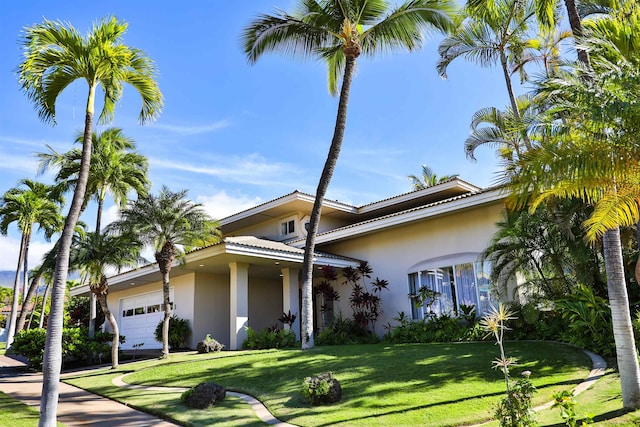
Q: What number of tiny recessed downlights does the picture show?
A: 5